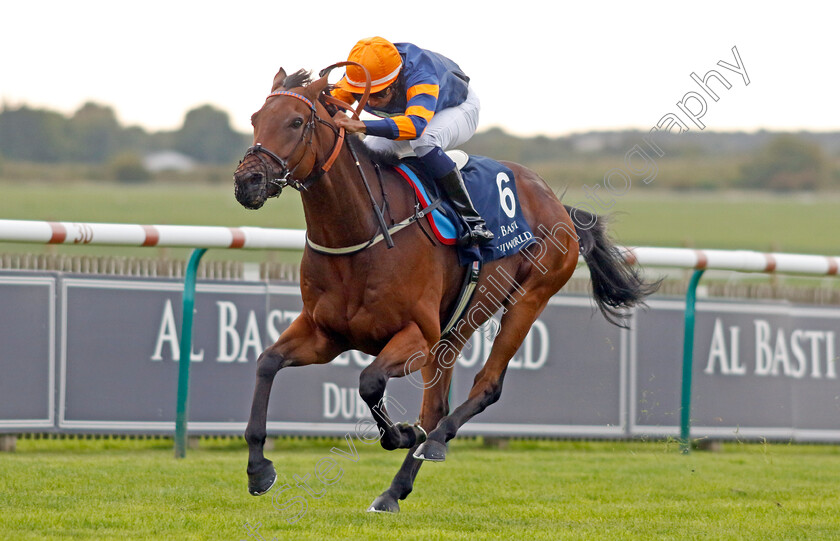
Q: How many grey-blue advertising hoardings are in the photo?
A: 3